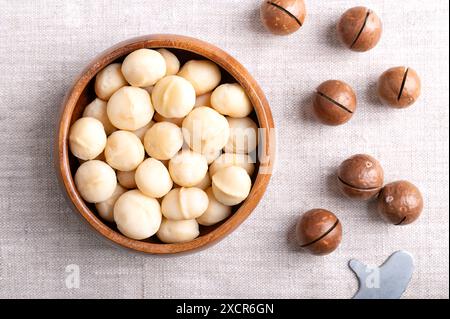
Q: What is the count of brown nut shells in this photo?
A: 7